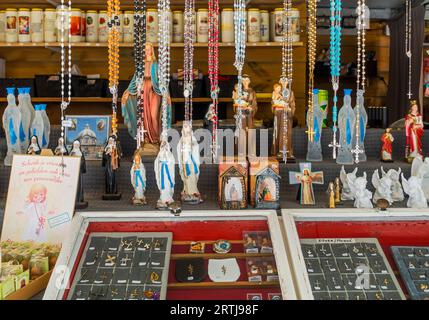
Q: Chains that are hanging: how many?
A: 12